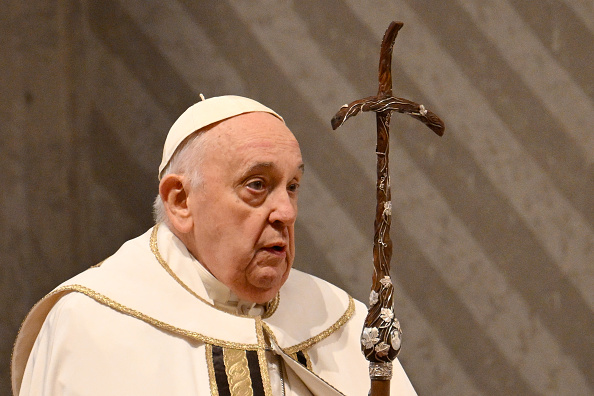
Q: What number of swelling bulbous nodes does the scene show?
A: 1